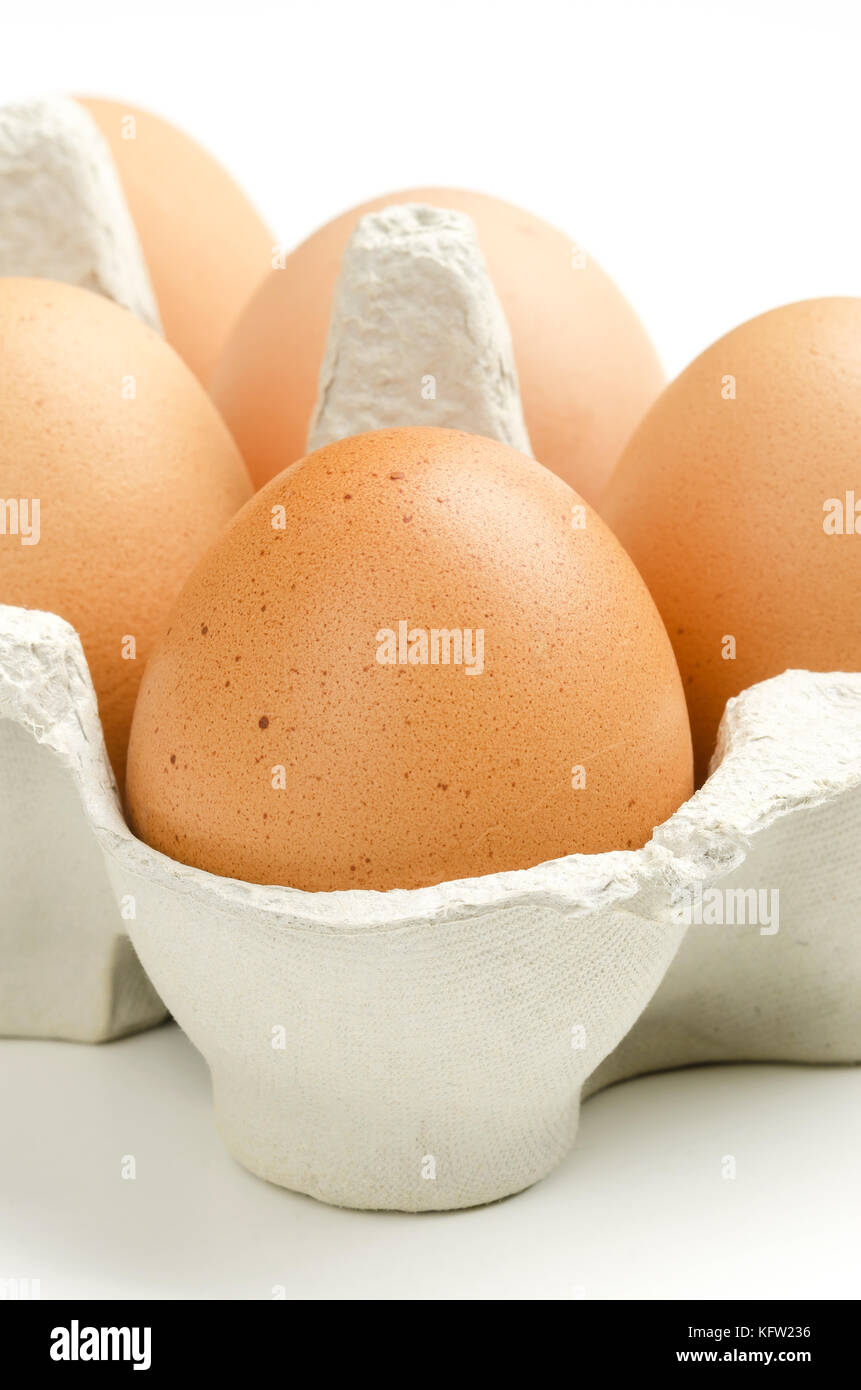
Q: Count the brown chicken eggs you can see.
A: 5